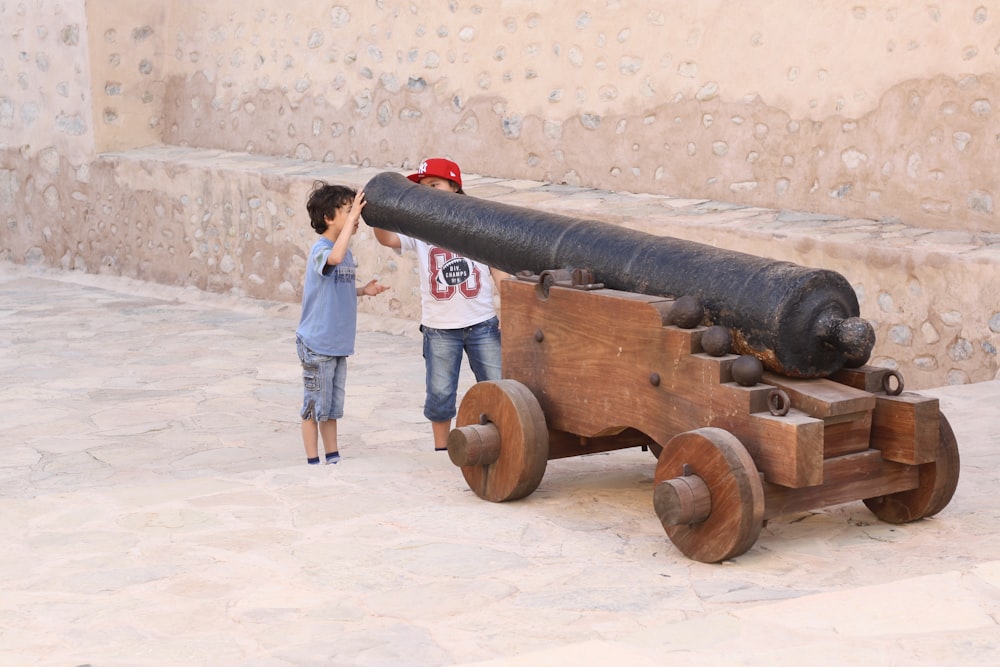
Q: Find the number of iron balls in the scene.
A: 3